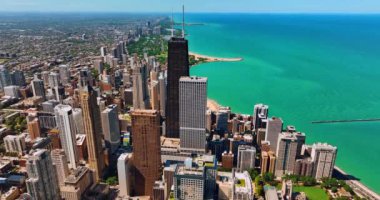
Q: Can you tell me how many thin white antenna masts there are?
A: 2